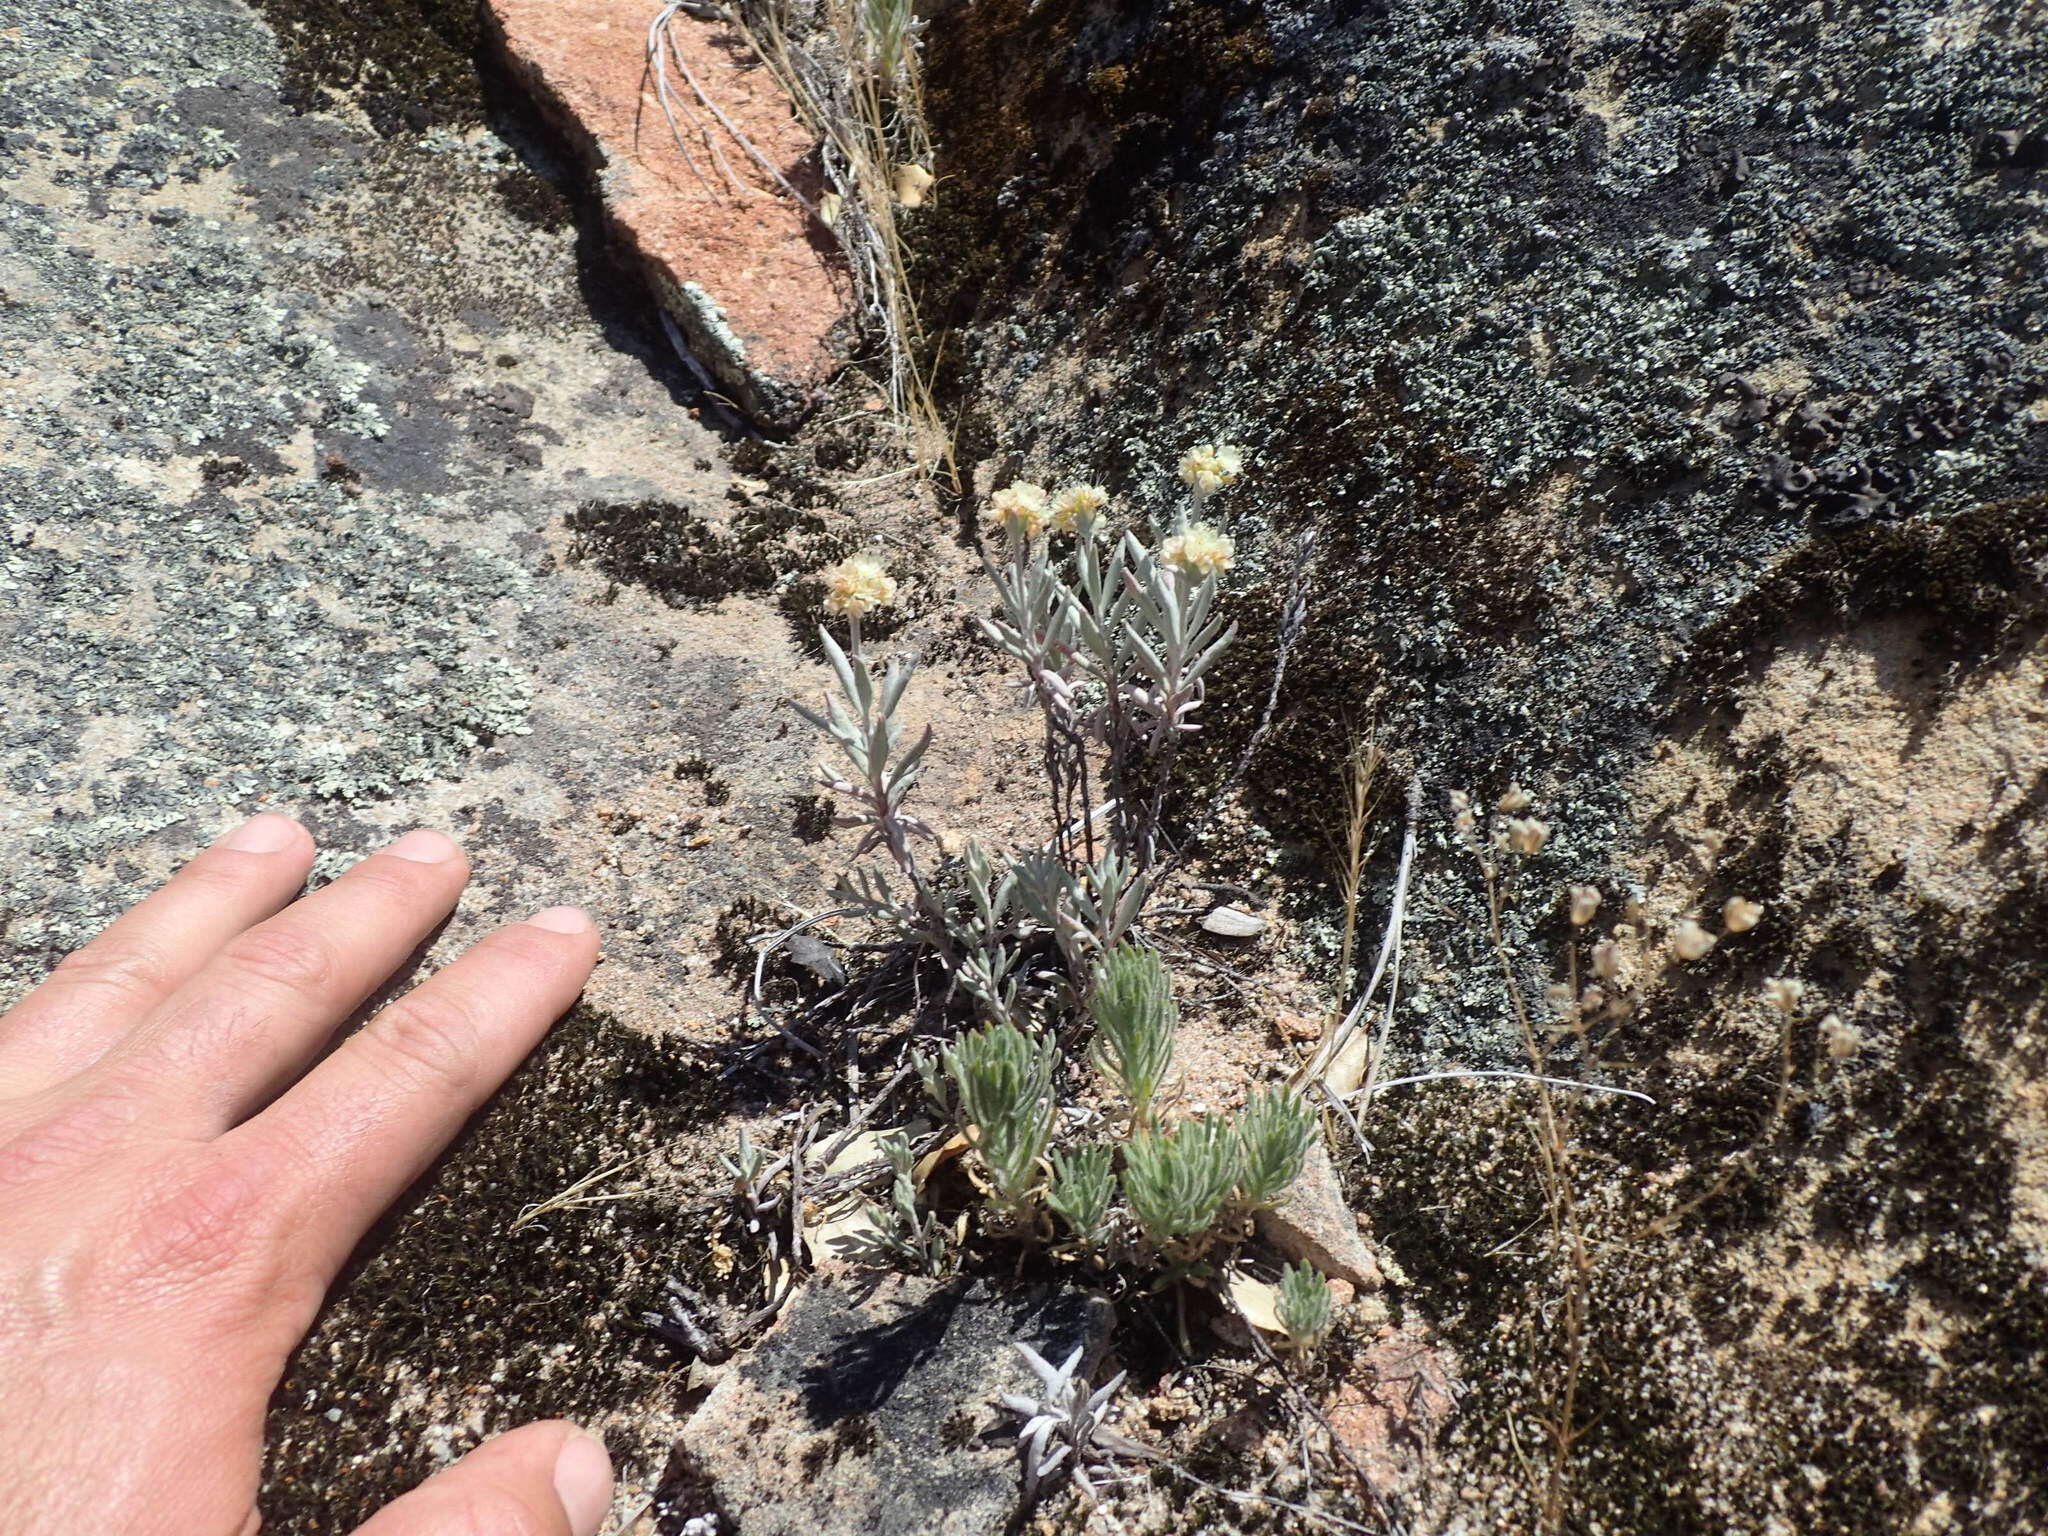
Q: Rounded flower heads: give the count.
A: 5